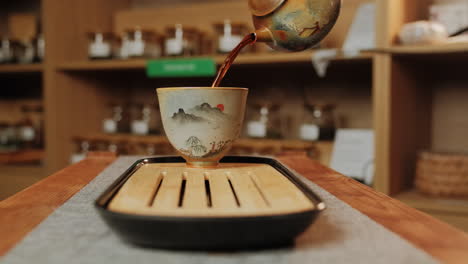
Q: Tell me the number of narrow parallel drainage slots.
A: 5